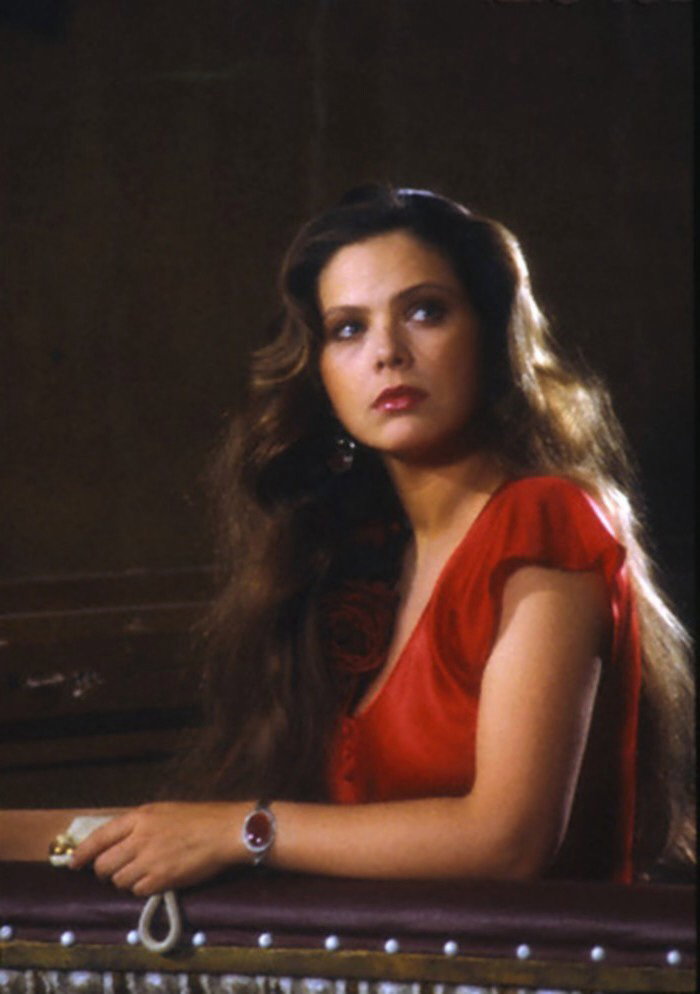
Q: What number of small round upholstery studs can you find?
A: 11